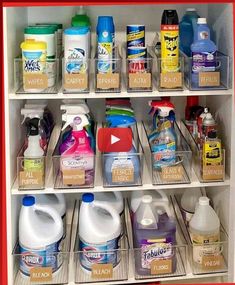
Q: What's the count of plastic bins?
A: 15